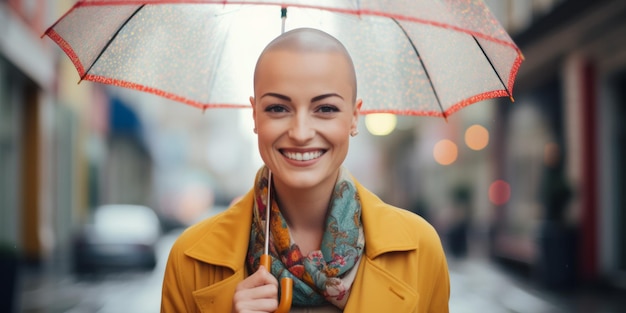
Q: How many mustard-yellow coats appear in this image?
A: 1